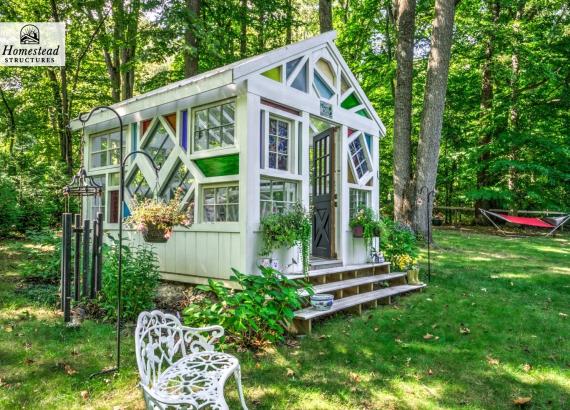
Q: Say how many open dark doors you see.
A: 1